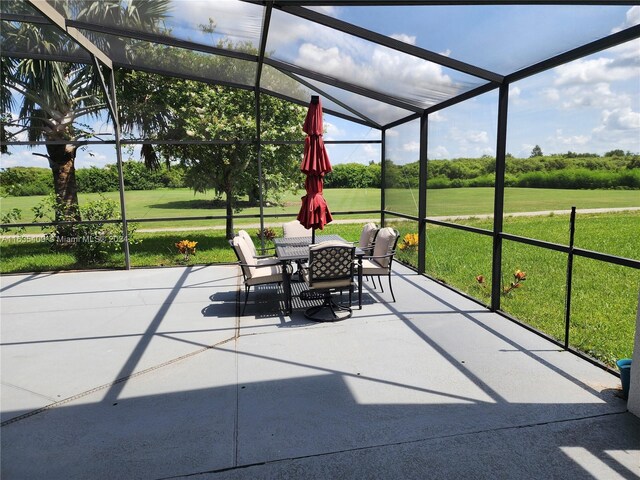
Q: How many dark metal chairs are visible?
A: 6